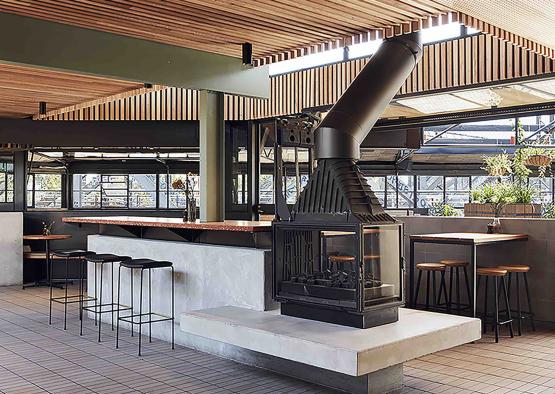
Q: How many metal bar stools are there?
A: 3